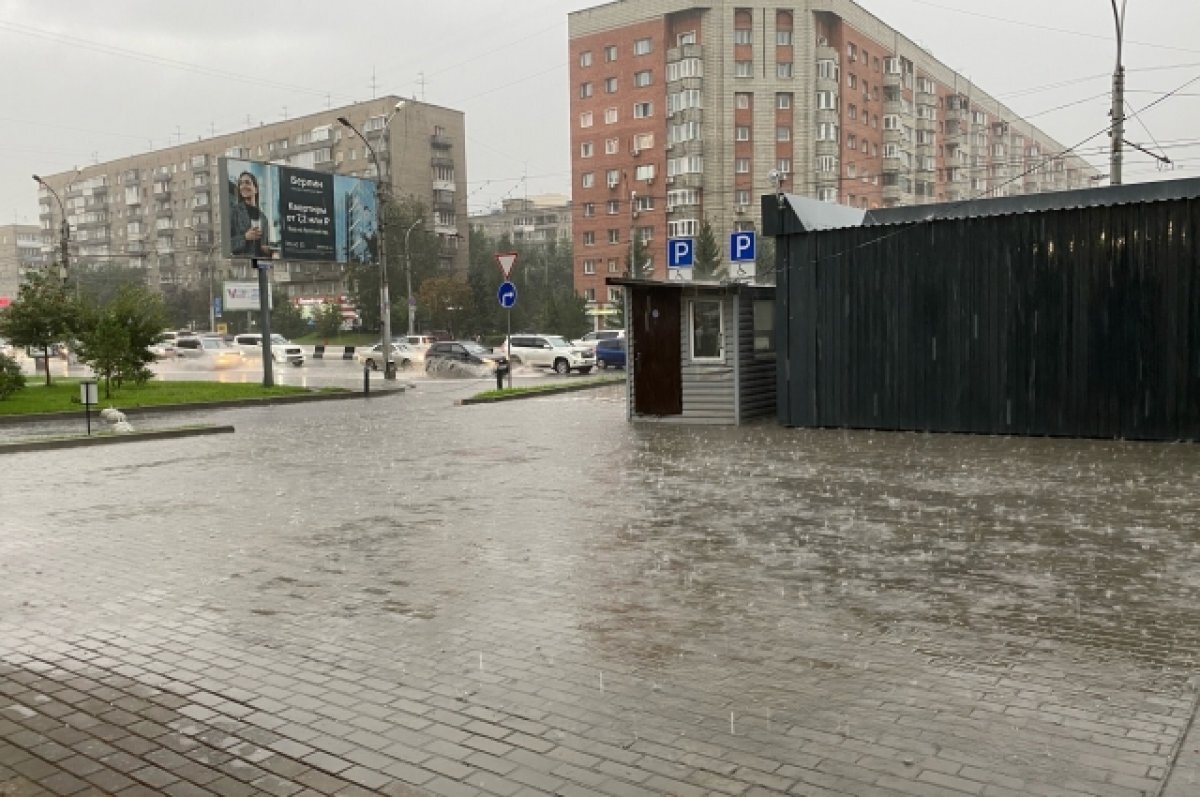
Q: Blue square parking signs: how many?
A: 2